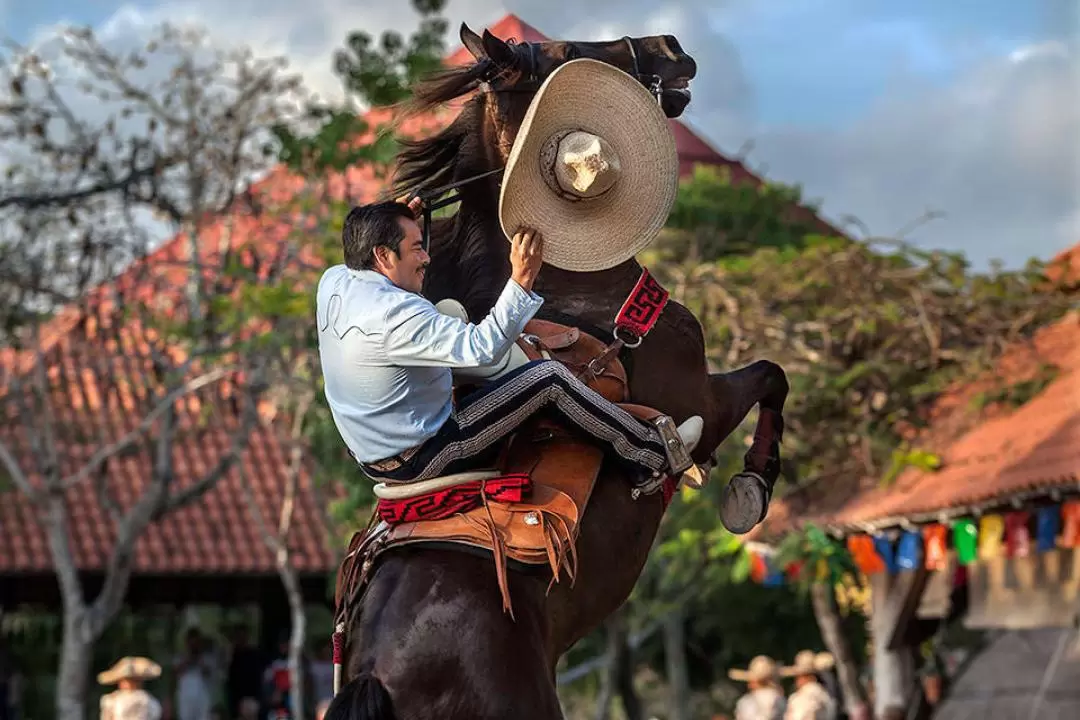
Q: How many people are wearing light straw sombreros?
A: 3